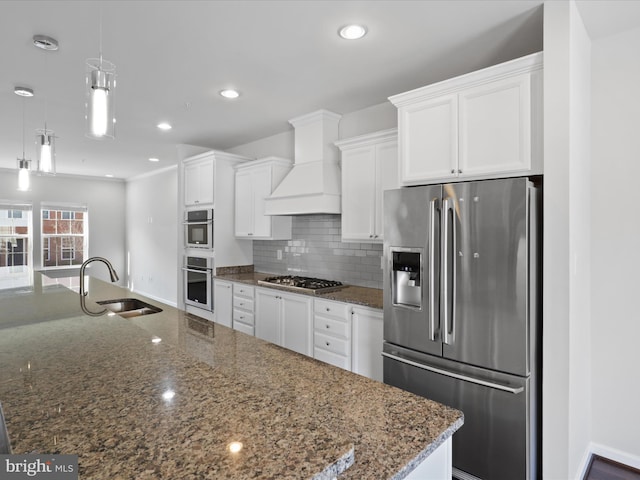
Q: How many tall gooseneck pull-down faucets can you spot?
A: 1